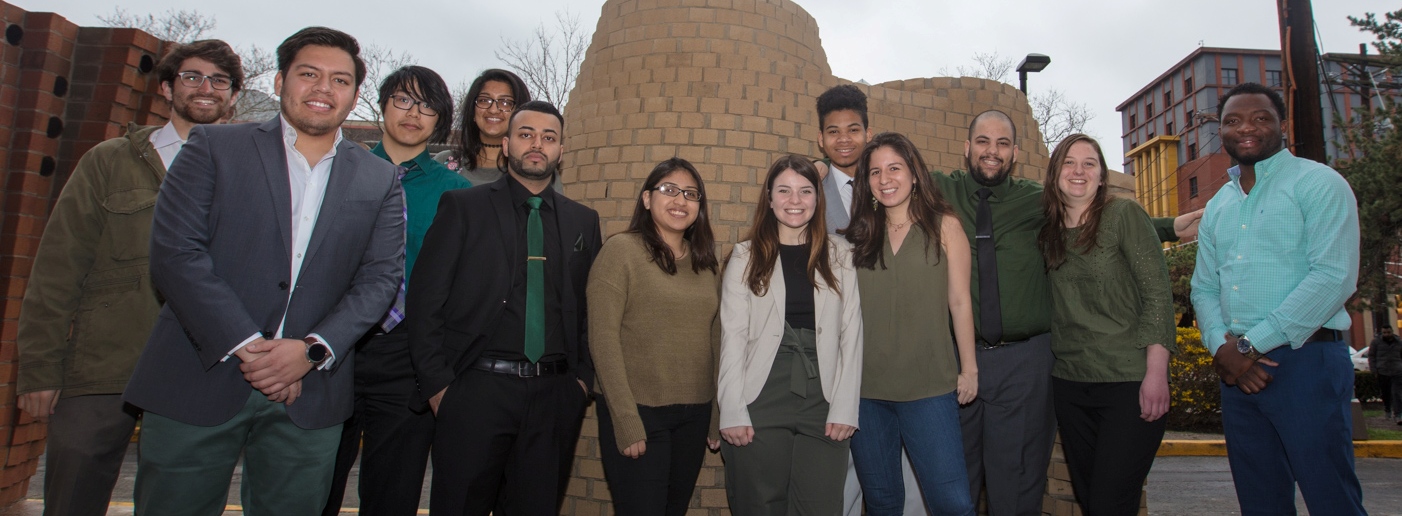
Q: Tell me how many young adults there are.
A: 12